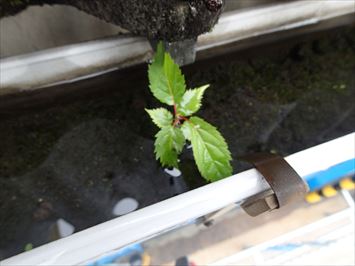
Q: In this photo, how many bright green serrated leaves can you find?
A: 5